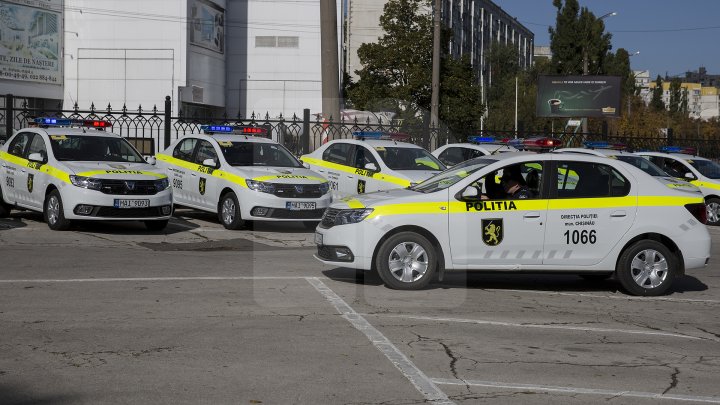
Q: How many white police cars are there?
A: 7